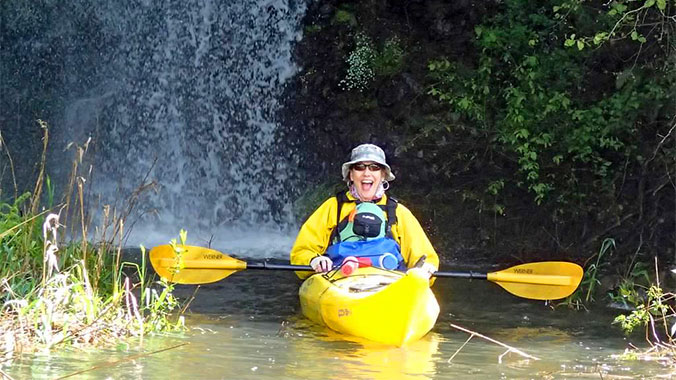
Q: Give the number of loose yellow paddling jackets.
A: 1